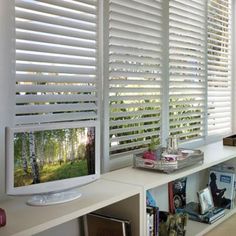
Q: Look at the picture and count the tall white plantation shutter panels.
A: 4